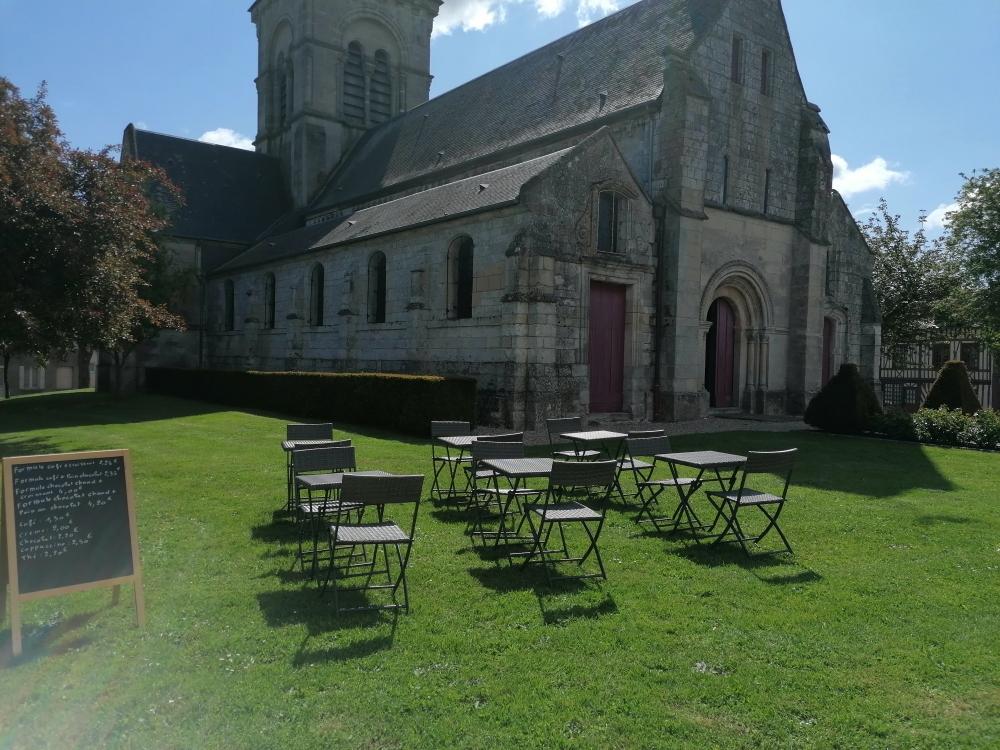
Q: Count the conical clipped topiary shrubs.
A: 2